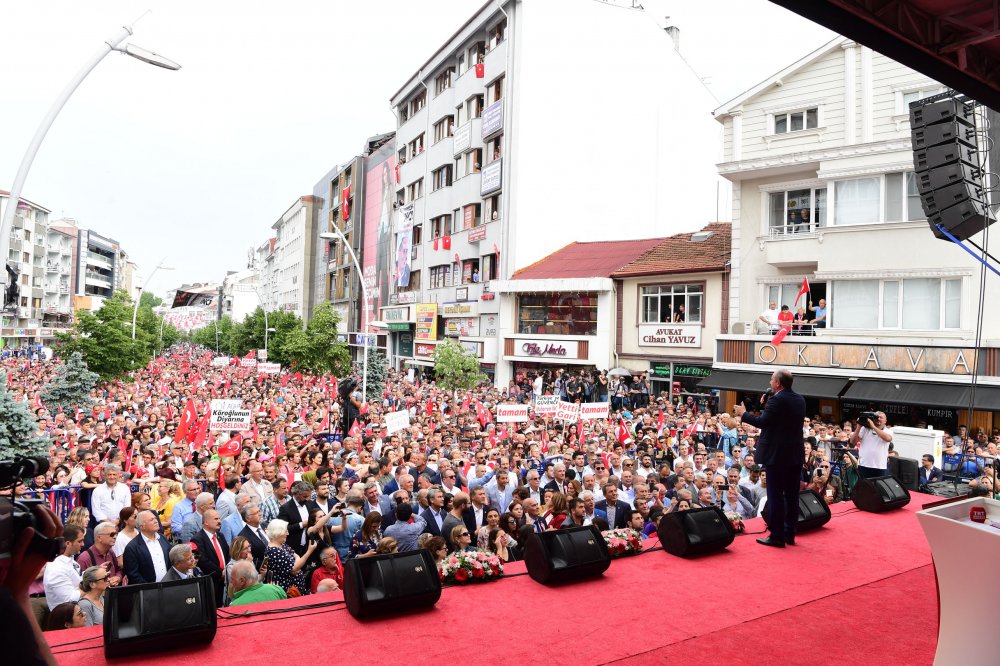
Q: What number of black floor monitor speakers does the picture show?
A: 6